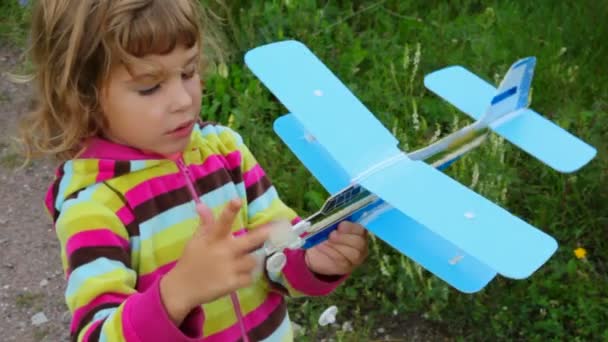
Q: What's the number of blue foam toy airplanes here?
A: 1